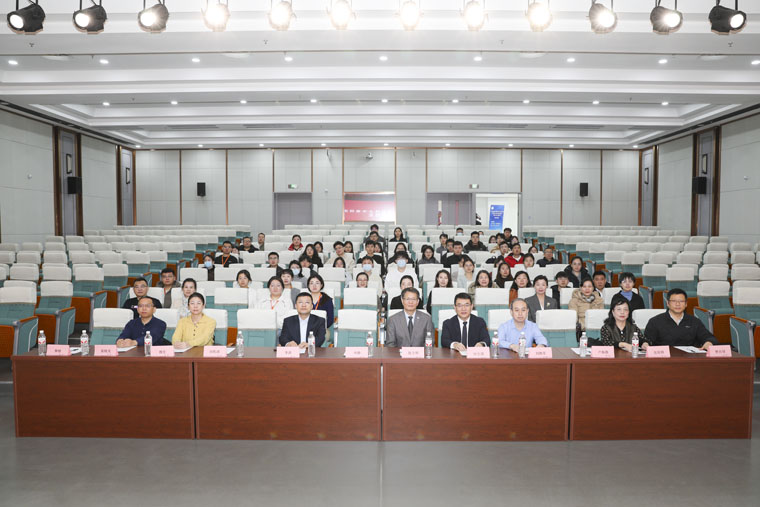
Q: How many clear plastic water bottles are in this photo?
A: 11